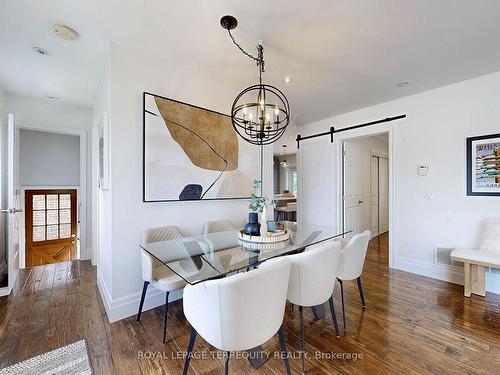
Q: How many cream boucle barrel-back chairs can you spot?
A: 5